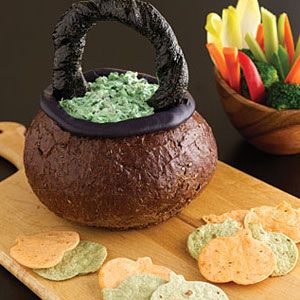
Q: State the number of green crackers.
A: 5